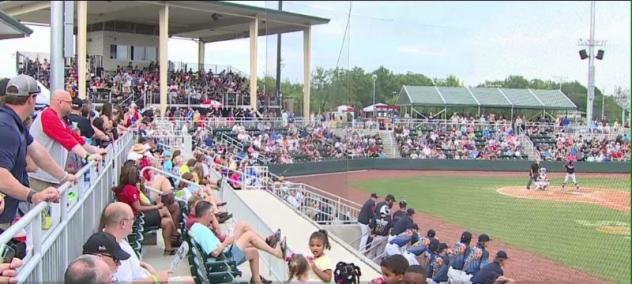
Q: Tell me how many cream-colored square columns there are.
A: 5